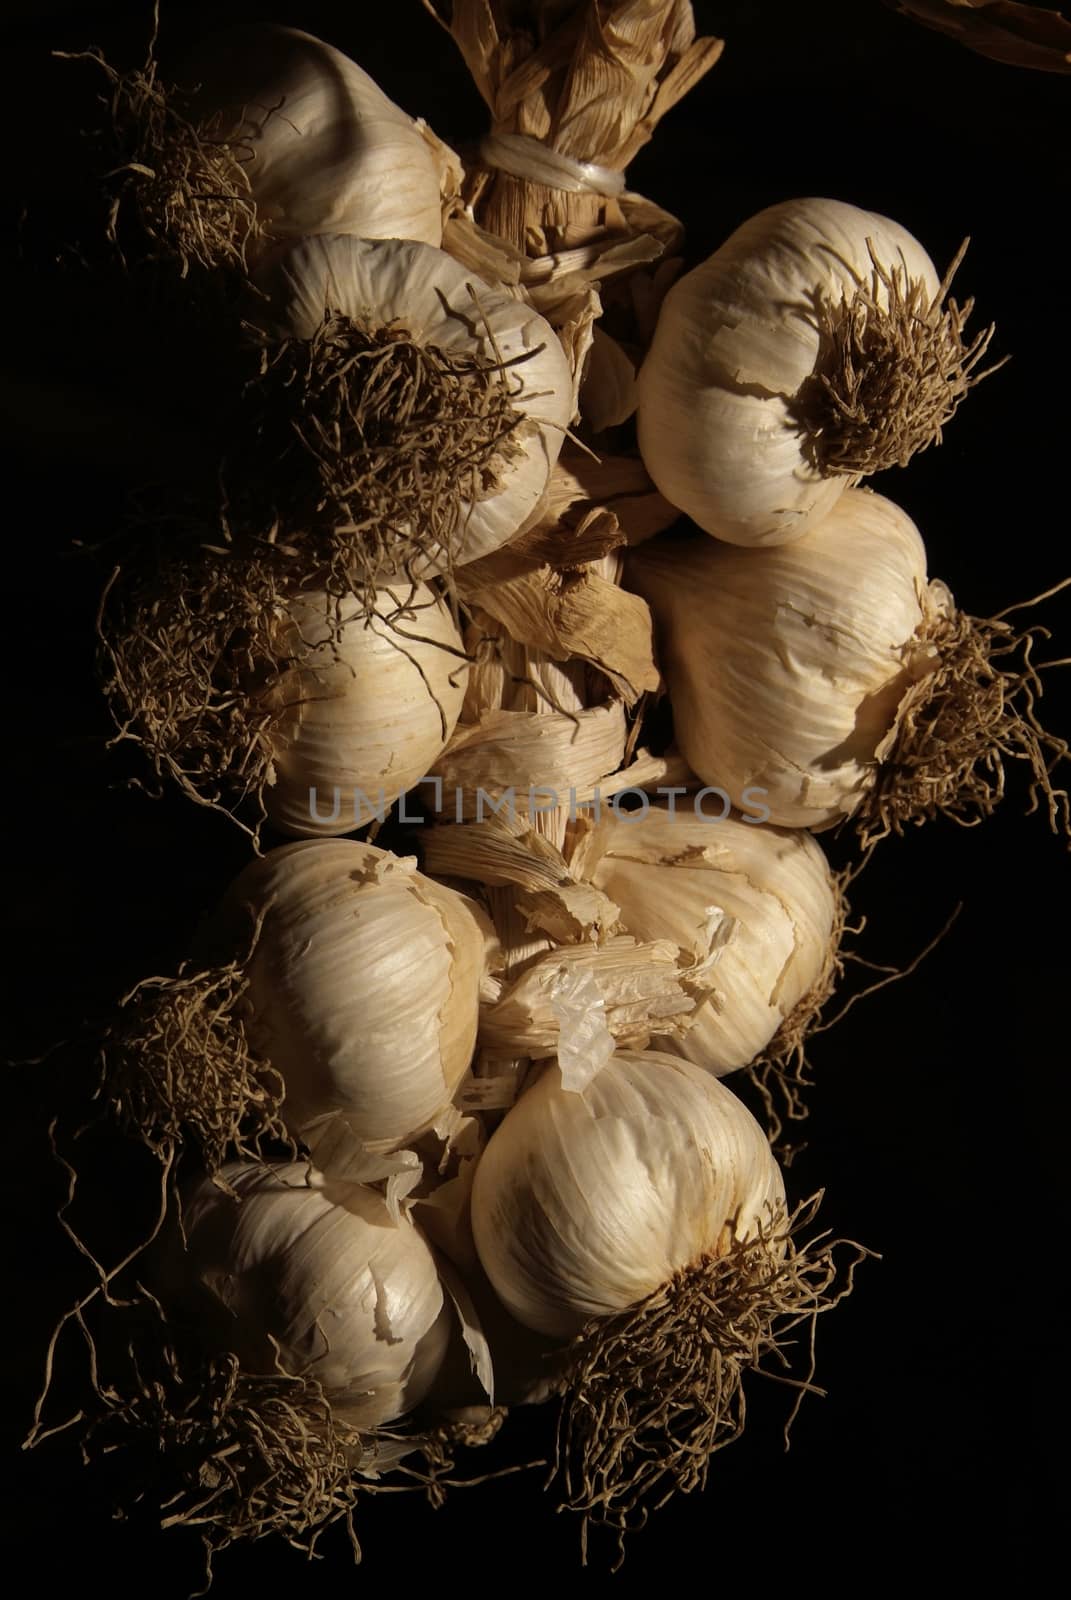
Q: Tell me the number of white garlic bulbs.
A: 9